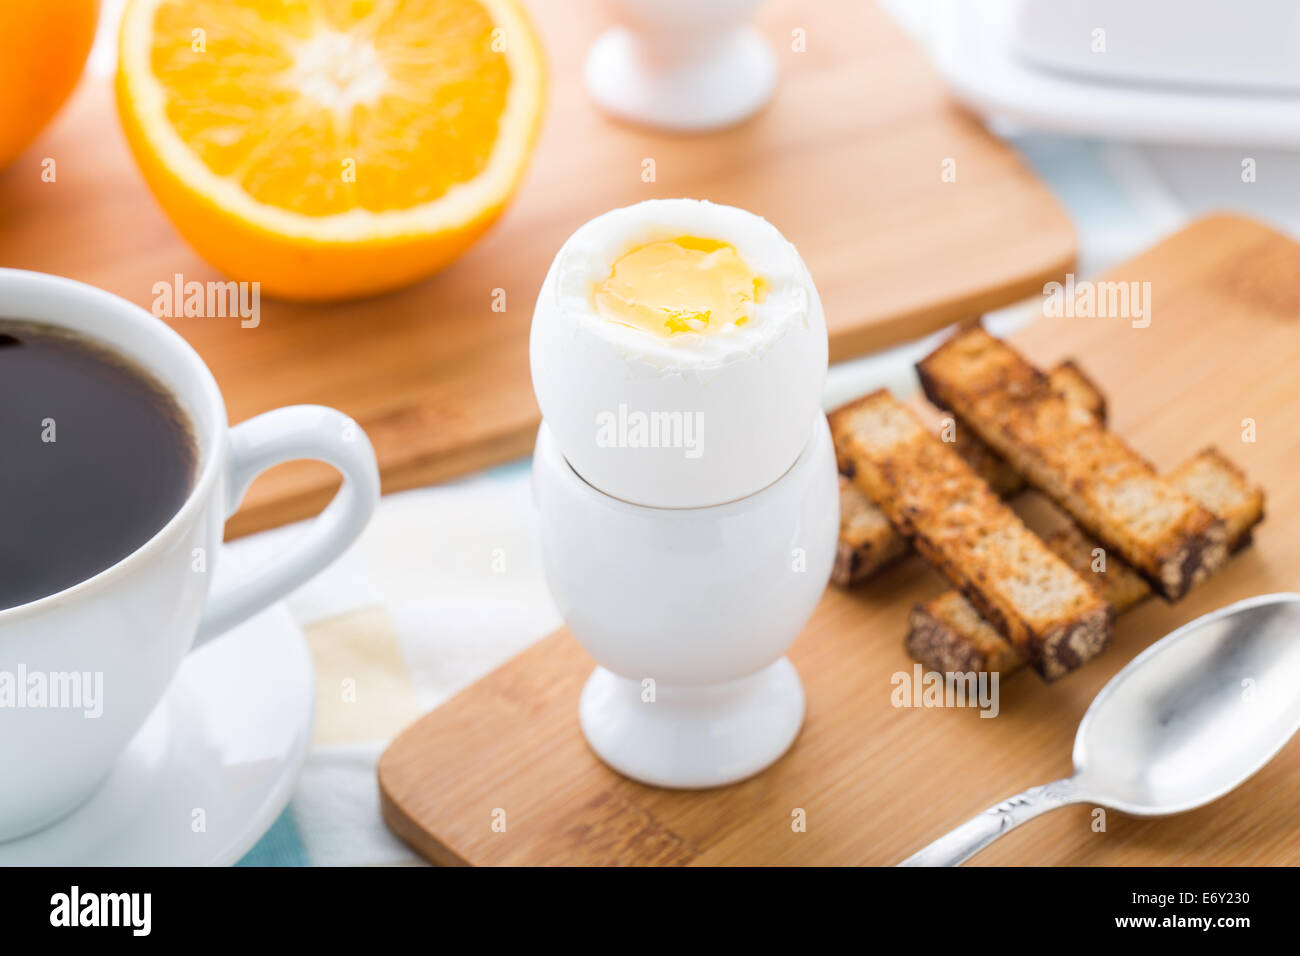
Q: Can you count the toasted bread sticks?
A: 4